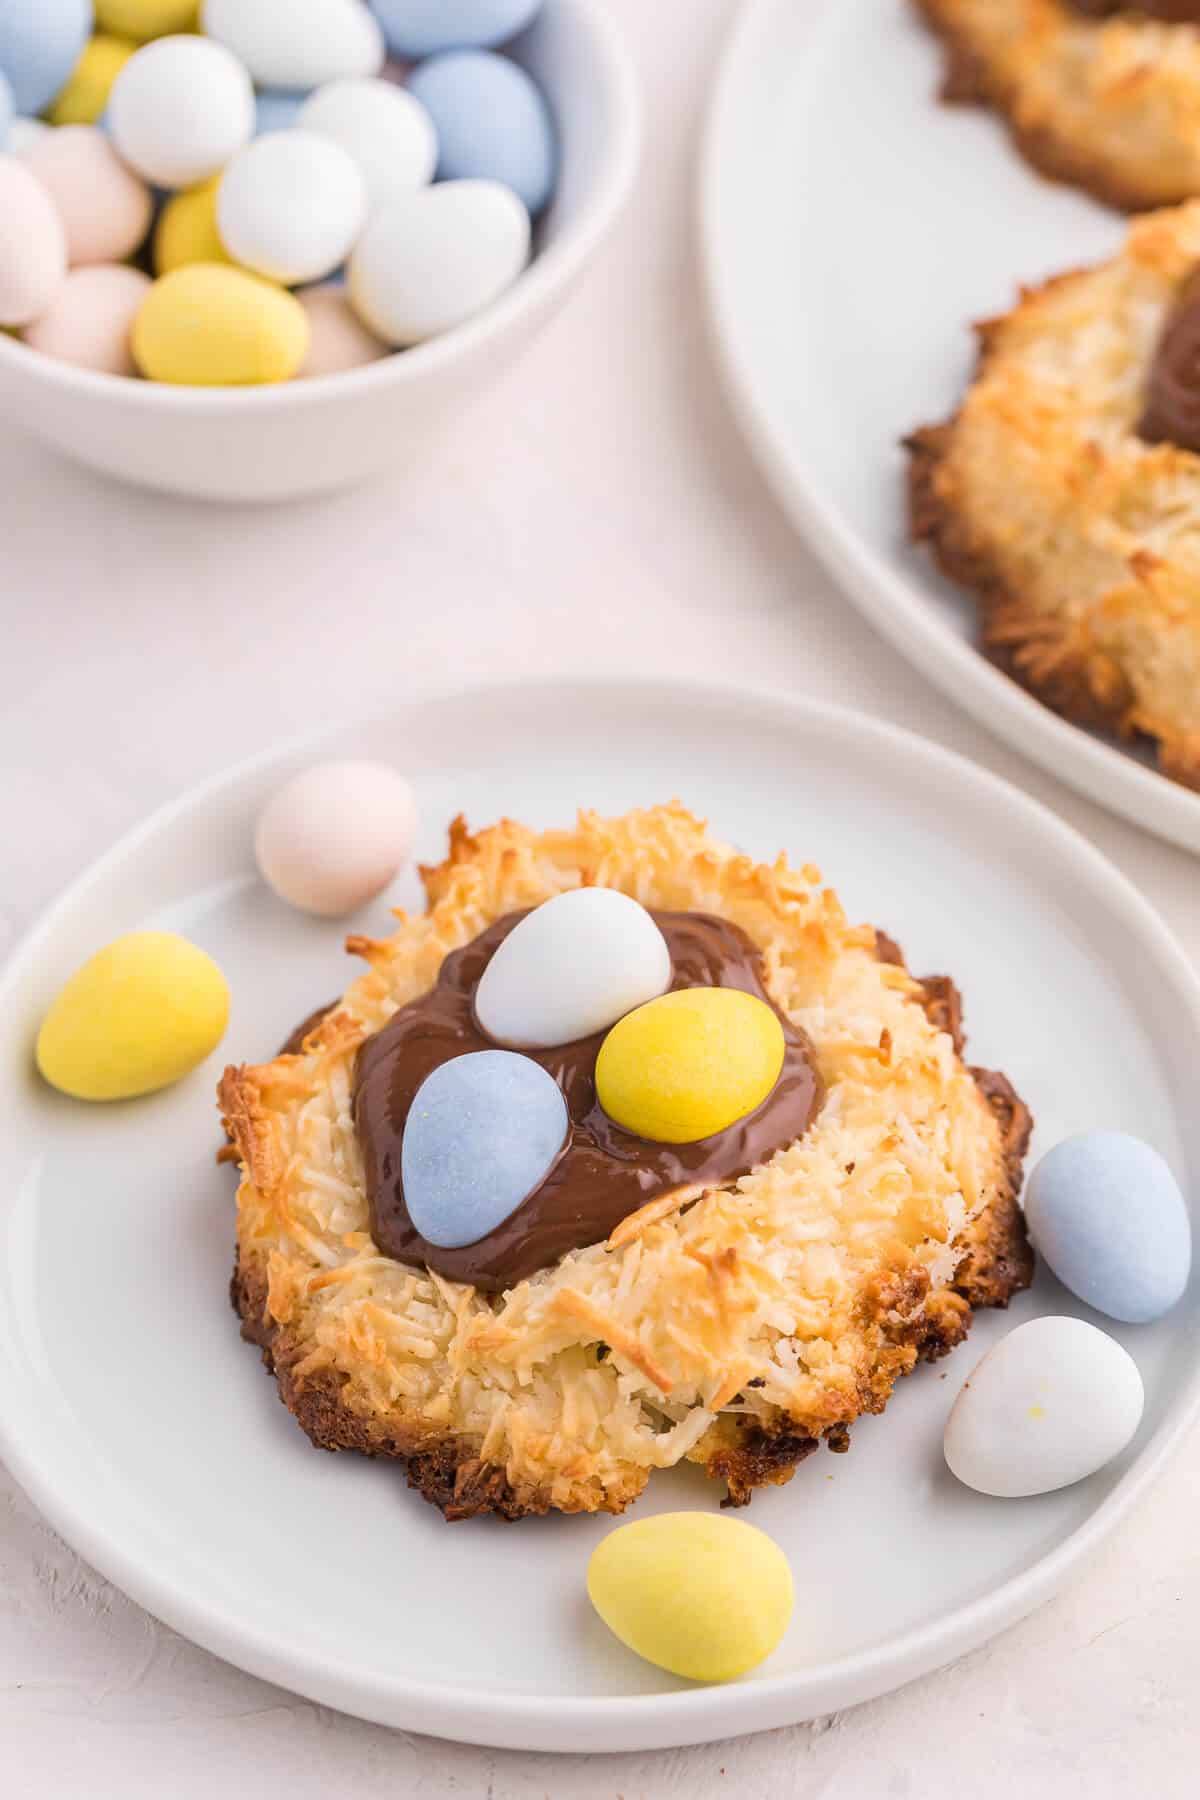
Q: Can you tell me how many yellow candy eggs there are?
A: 7